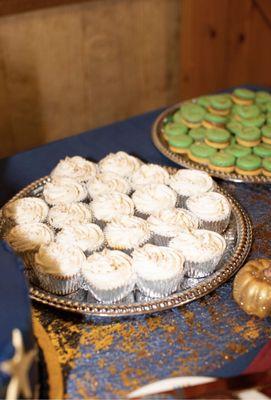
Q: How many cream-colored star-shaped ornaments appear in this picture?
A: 1